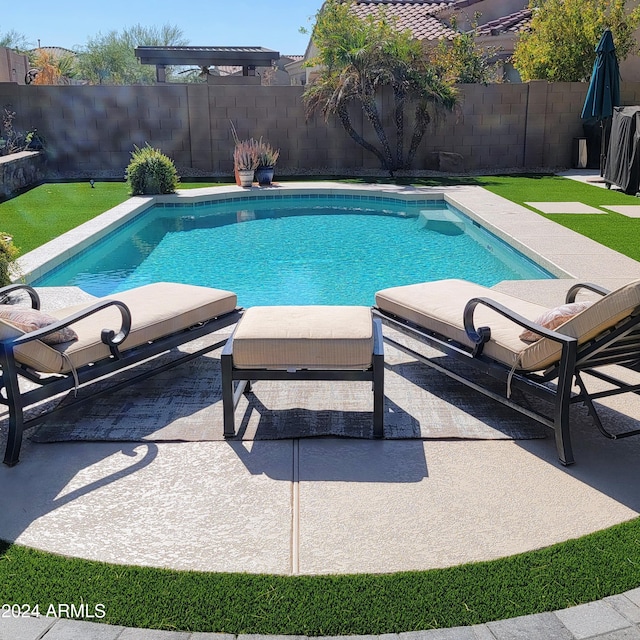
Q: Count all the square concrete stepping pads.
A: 2